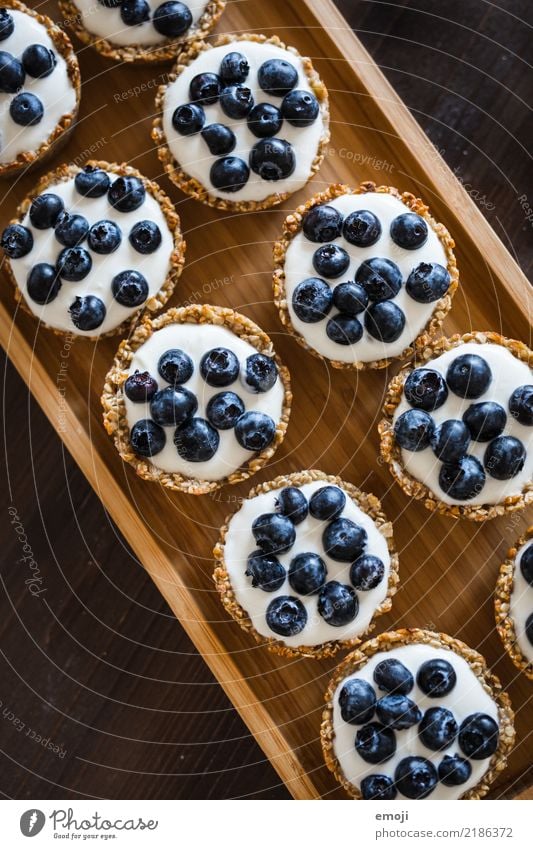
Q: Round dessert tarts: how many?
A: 10